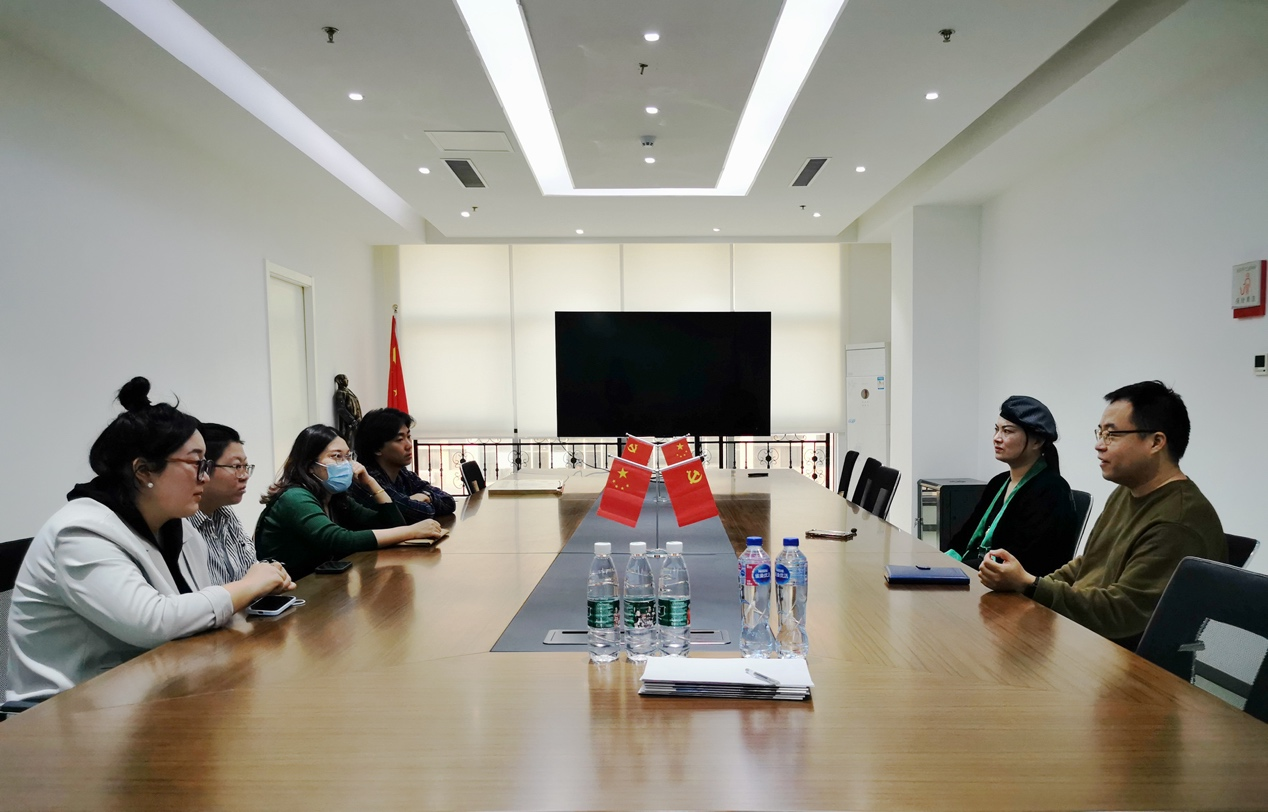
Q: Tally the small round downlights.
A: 11